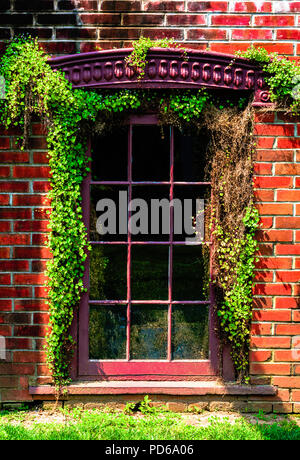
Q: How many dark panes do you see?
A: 12